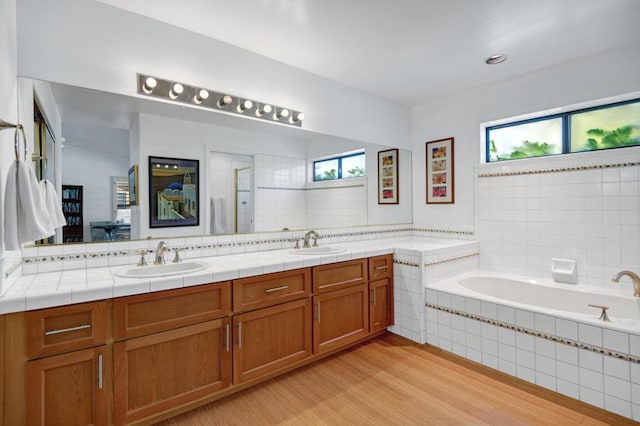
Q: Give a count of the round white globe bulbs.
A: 8